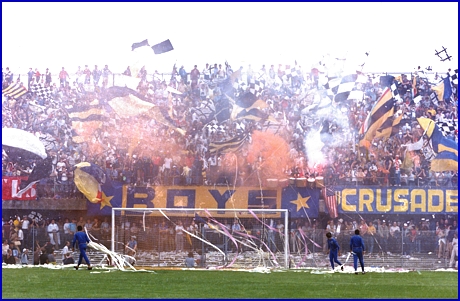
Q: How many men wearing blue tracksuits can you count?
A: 3